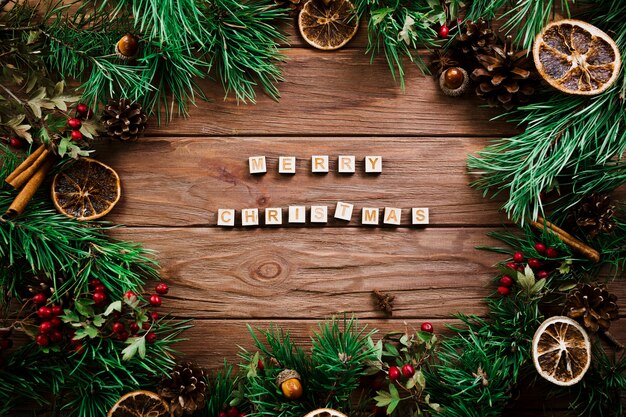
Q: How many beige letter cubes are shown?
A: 14